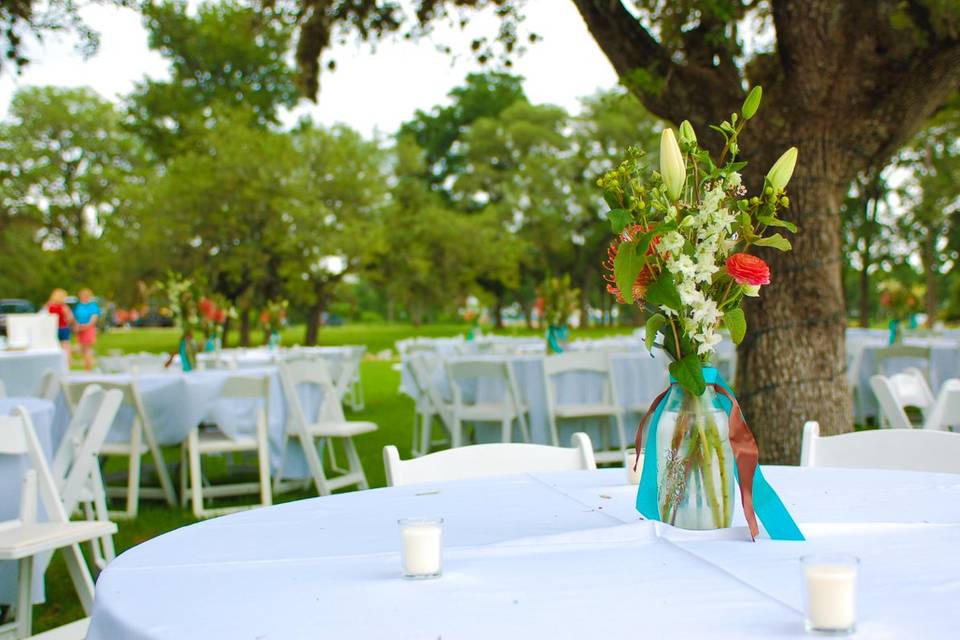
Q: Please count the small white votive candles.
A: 3